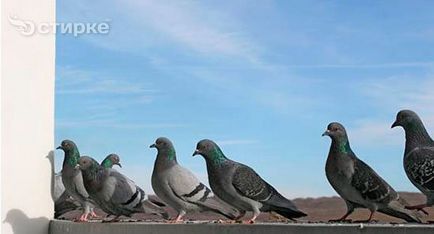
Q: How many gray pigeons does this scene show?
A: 7